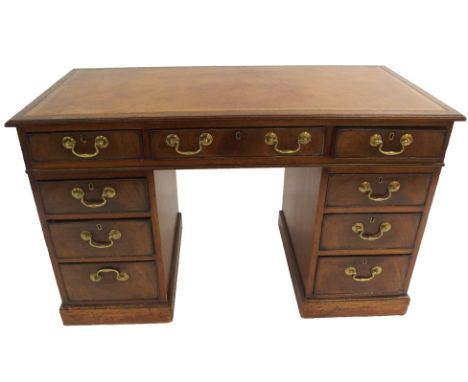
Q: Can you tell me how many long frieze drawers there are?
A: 1